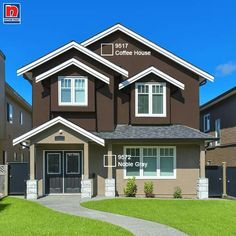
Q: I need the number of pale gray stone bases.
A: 4